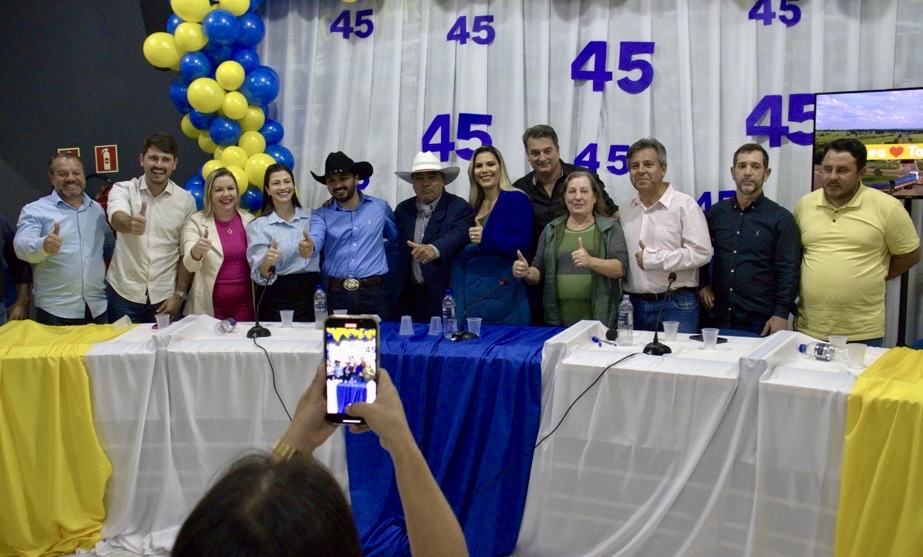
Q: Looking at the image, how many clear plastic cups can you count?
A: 11